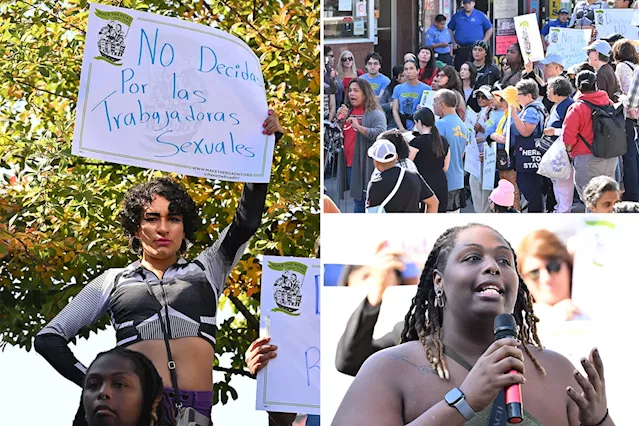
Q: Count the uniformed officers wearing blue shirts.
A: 3